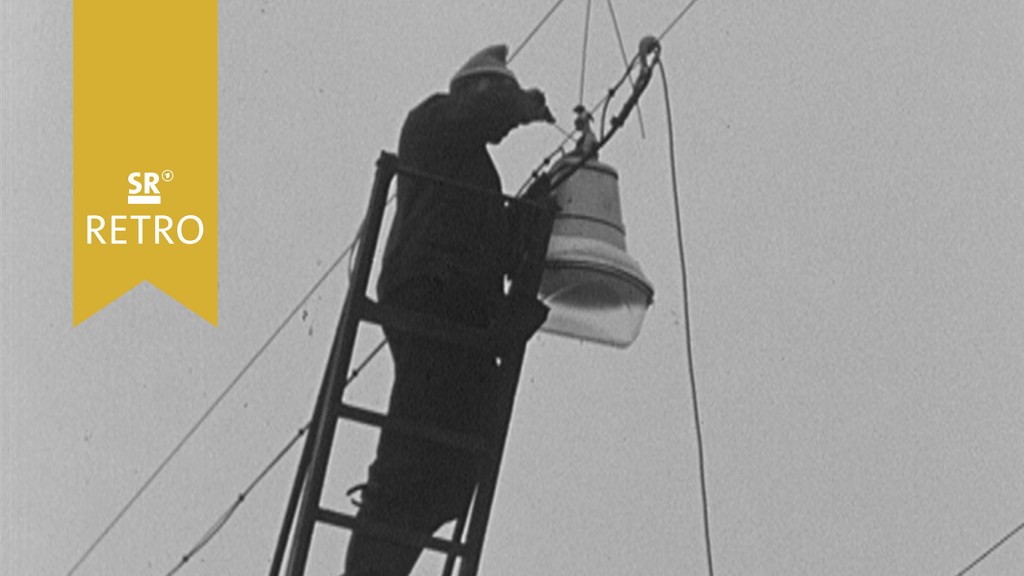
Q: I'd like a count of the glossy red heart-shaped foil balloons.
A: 0